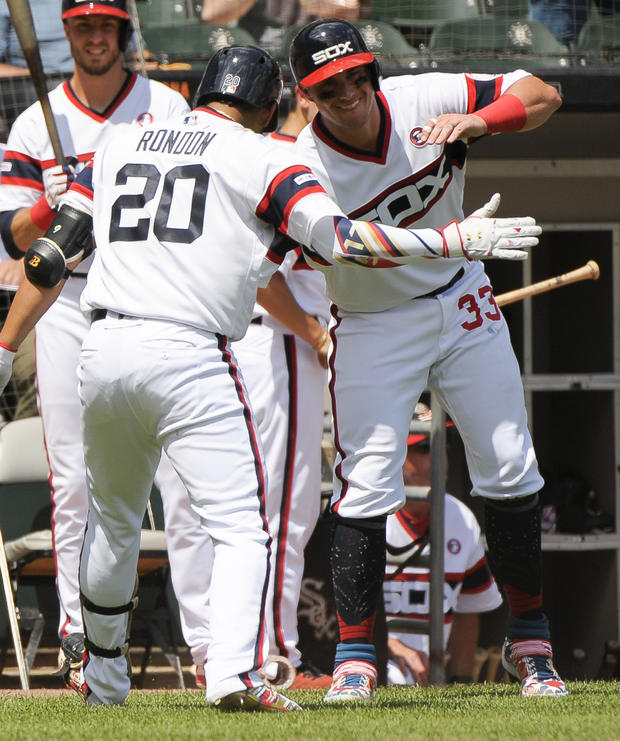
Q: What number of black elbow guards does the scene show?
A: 1